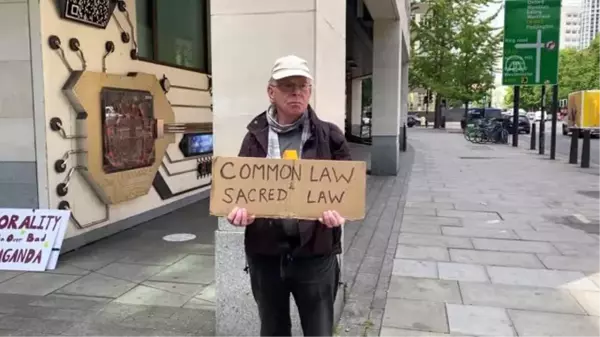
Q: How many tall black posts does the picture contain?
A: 3